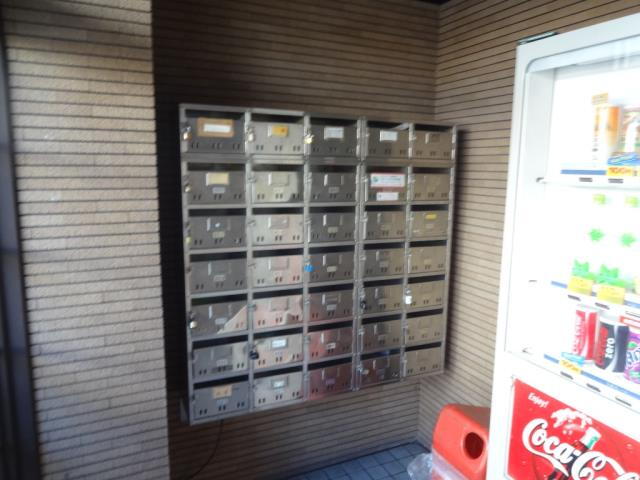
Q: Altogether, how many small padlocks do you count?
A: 10